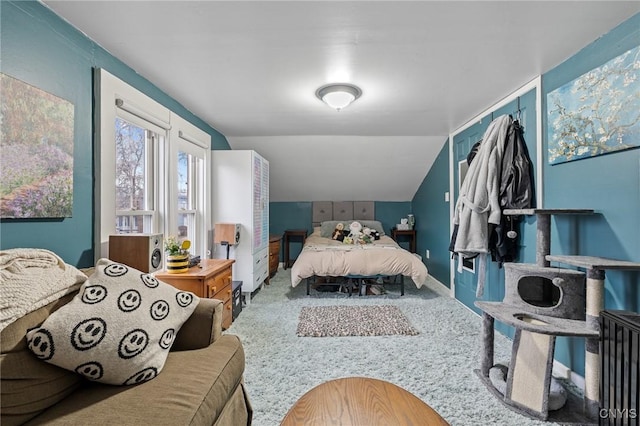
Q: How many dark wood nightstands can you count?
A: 2